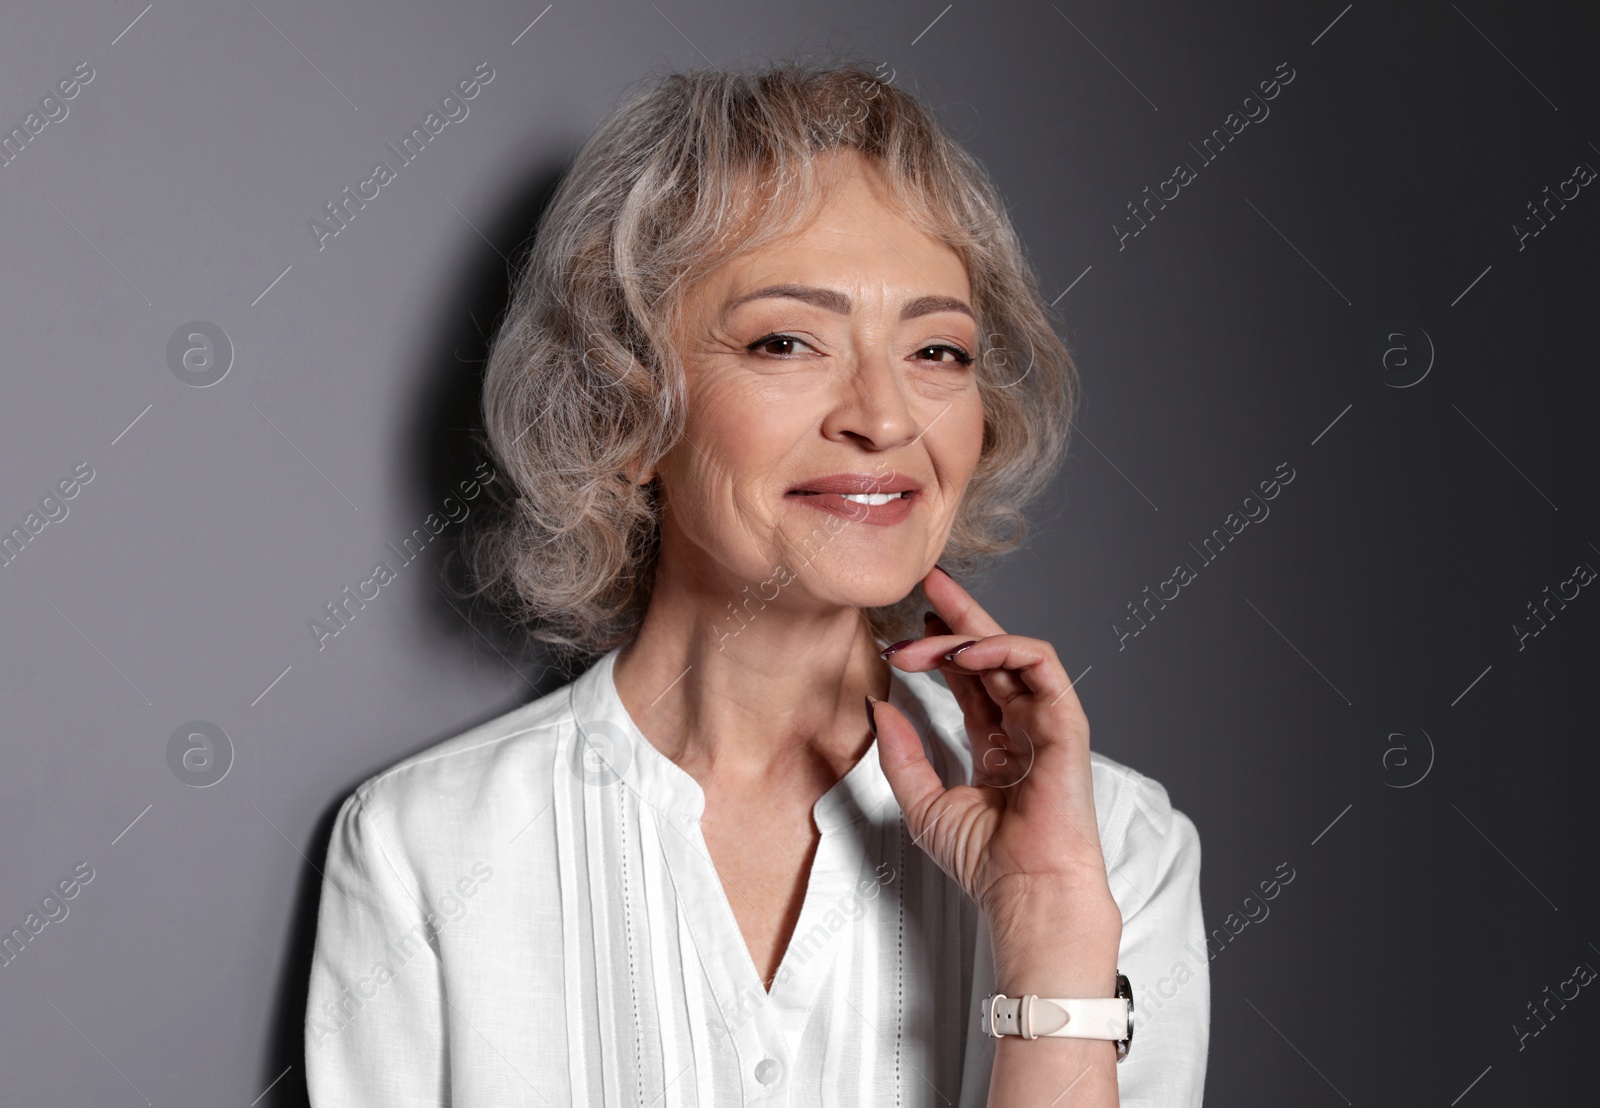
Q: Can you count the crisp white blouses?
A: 1